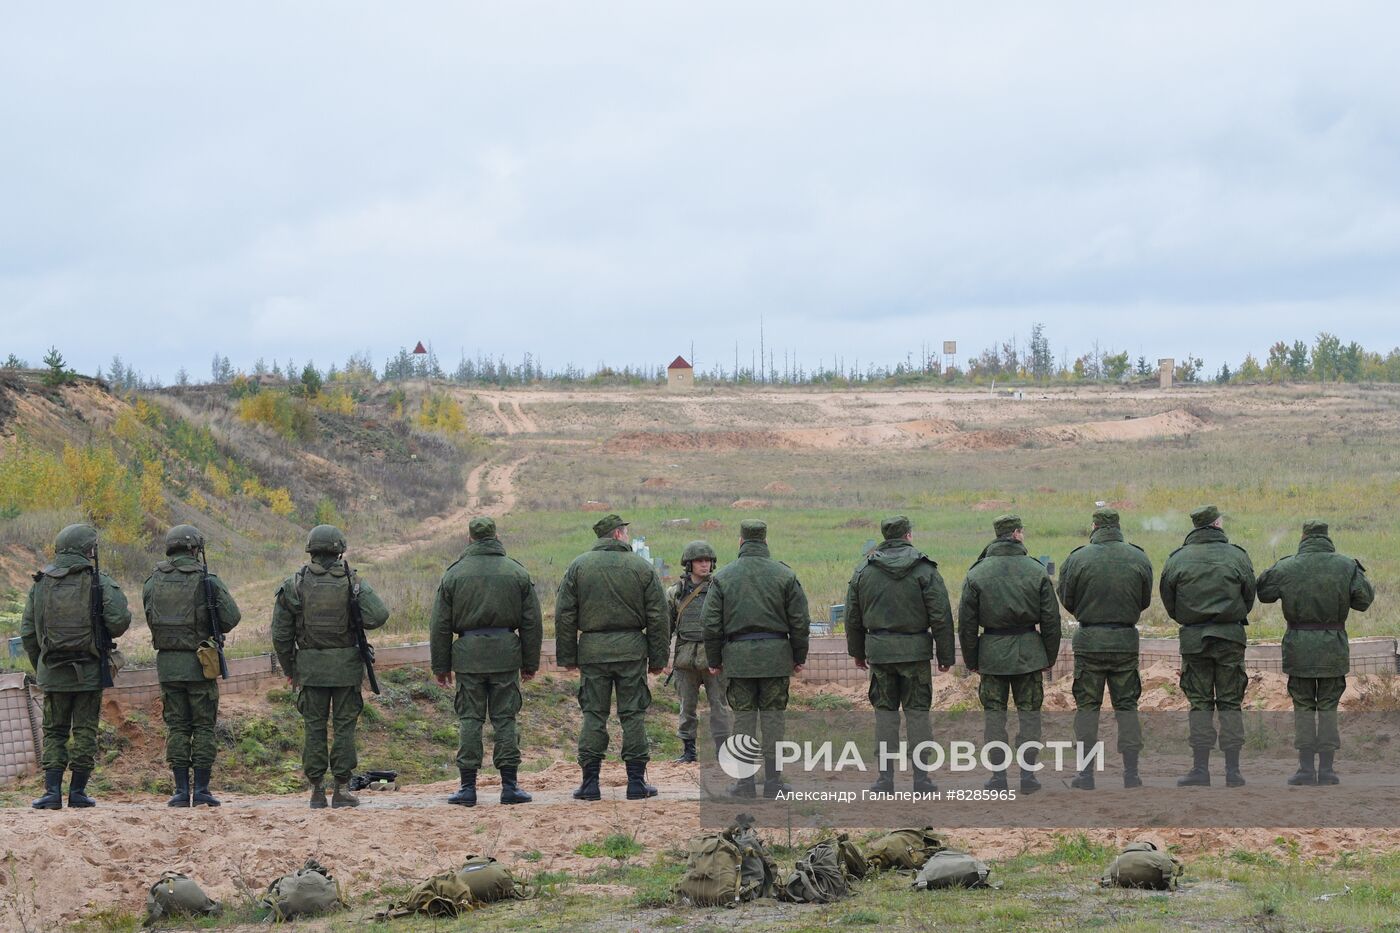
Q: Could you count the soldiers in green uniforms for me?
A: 12